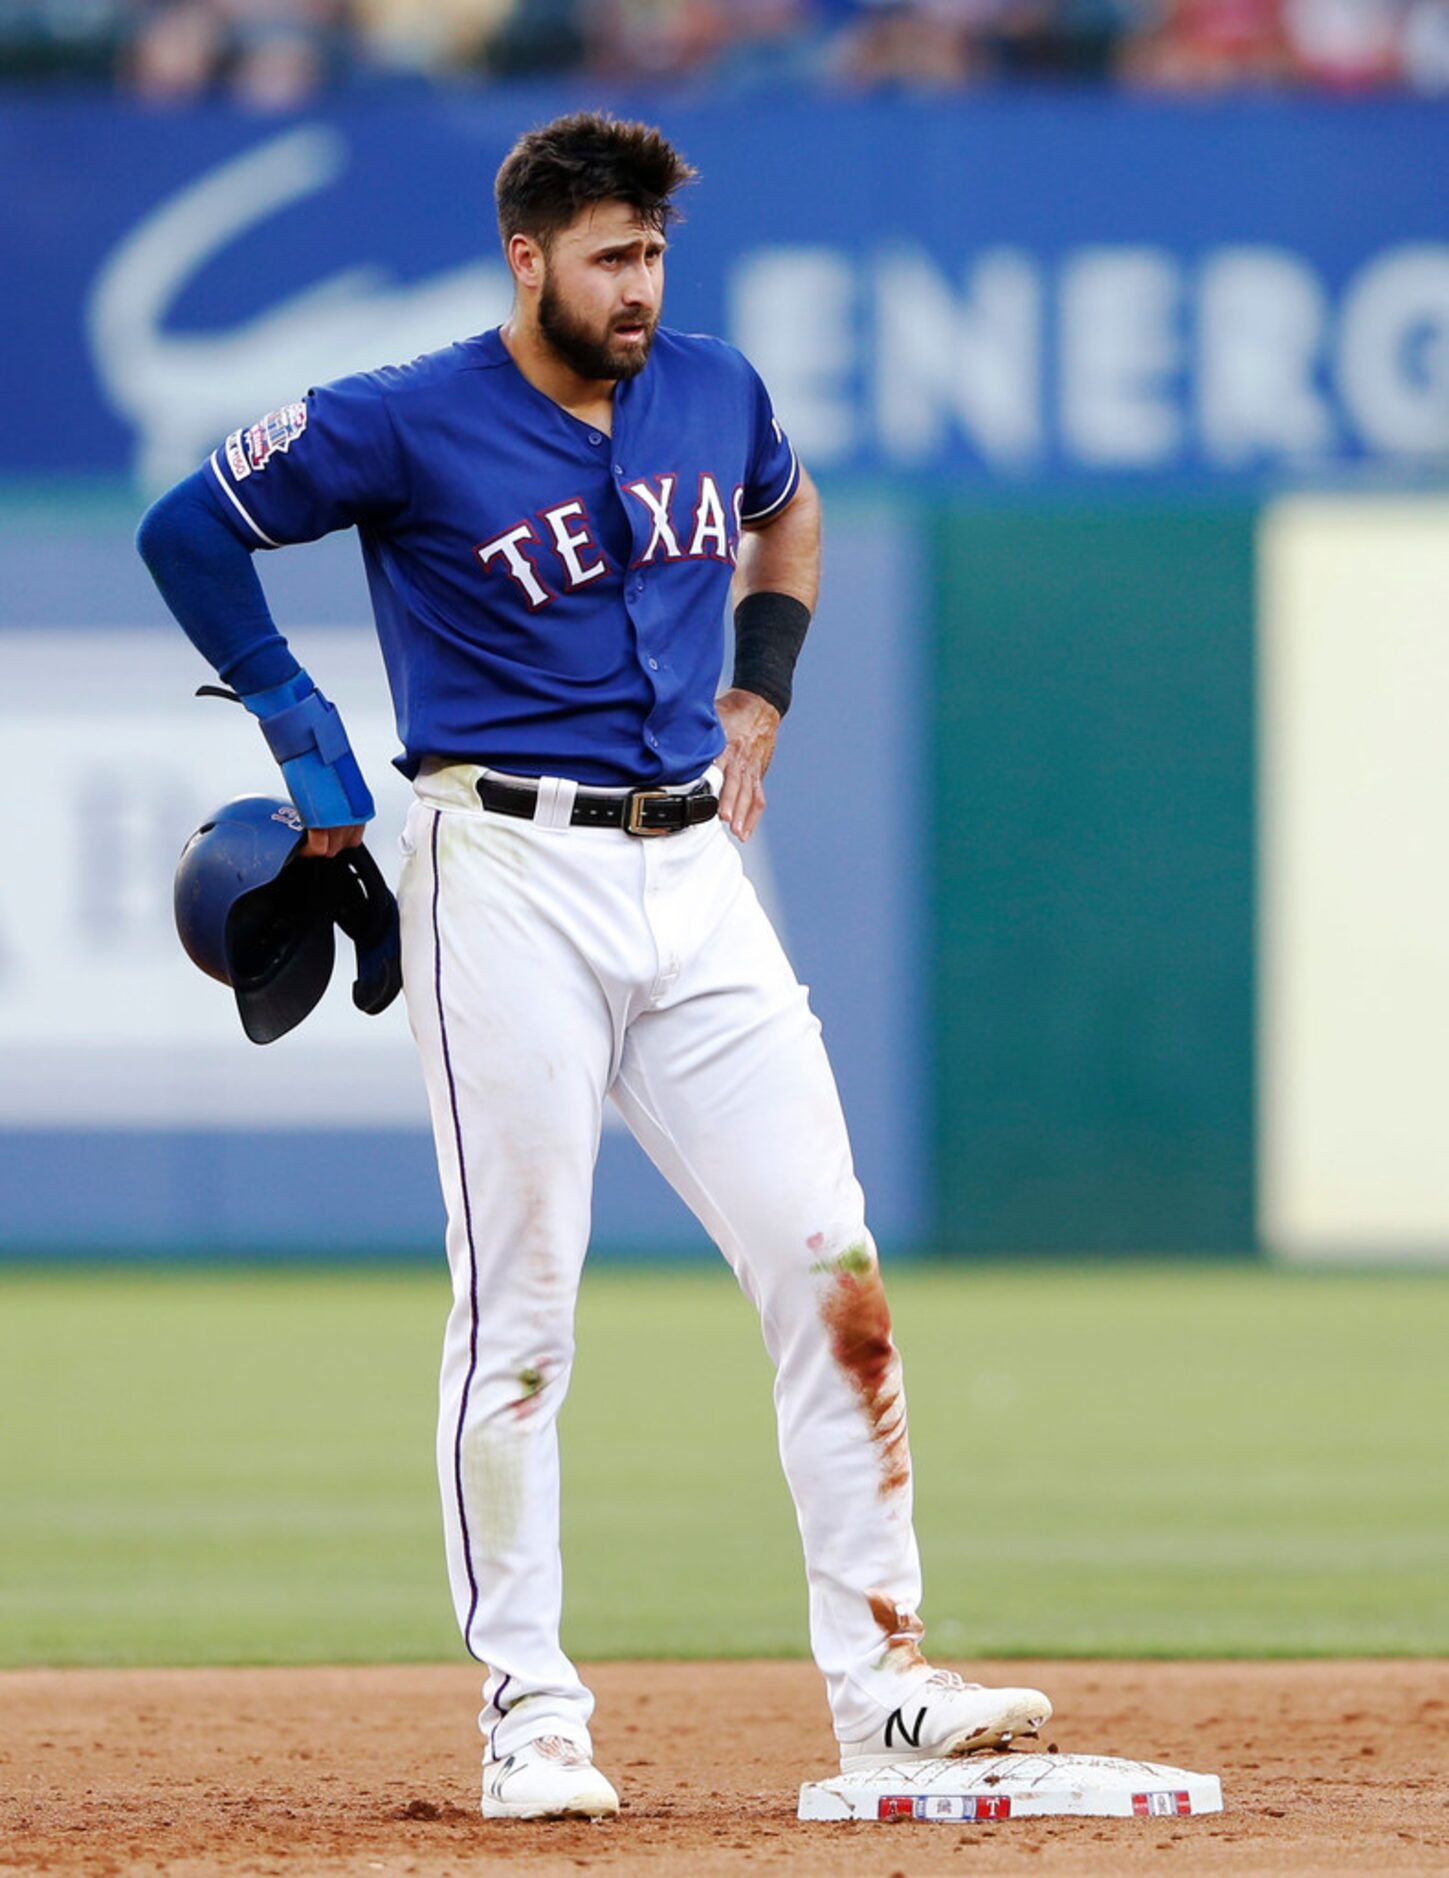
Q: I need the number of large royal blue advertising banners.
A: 1